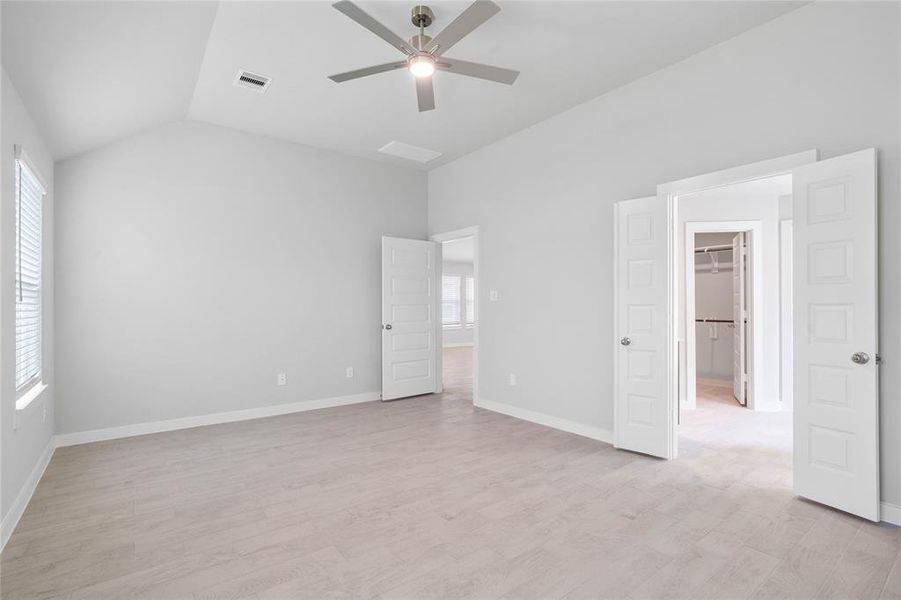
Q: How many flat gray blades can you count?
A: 5